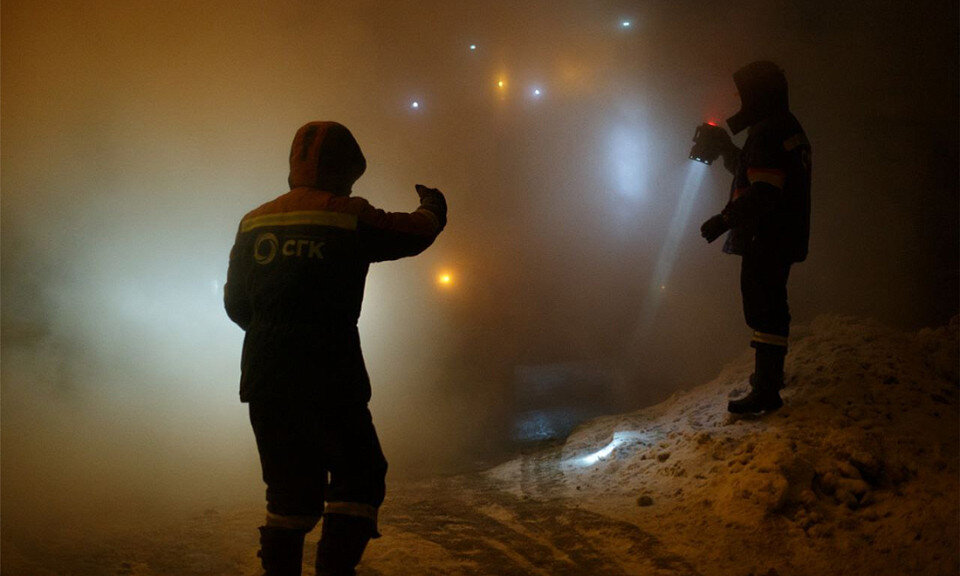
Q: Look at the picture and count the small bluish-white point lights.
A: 4